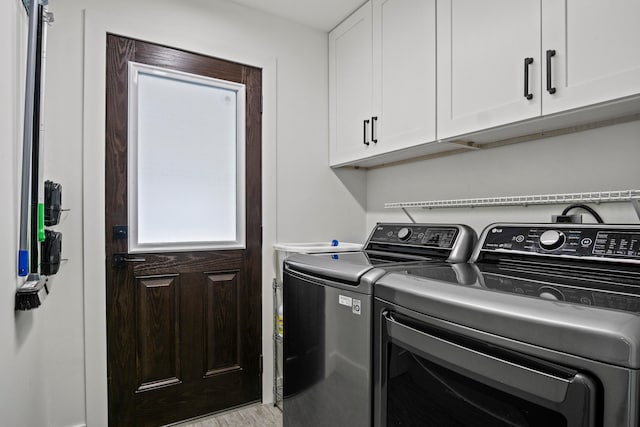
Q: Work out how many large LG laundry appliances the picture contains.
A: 2